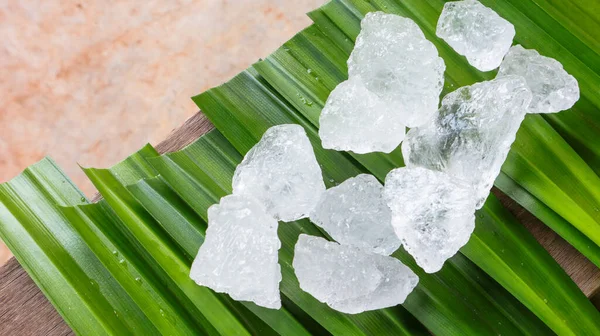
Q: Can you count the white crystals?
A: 10